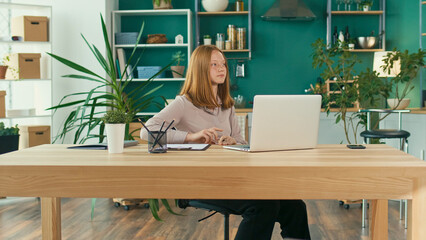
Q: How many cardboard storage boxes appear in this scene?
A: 4